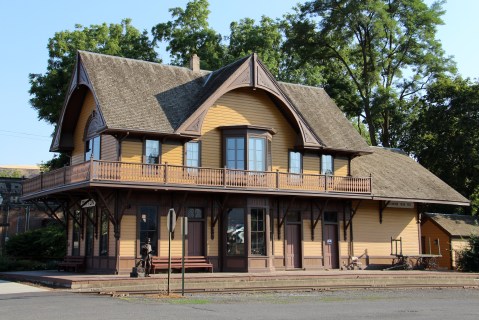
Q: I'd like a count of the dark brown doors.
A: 3